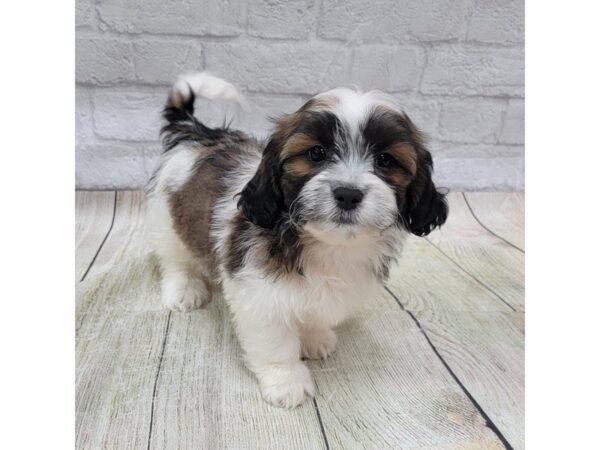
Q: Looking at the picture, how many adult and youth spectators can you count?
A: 0